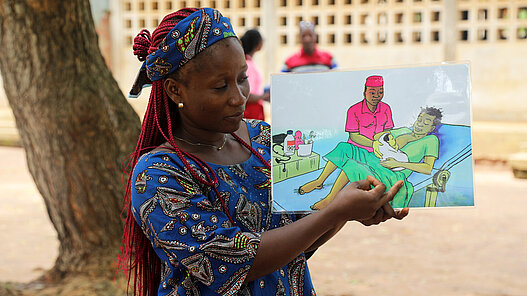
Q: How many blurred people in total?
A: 2